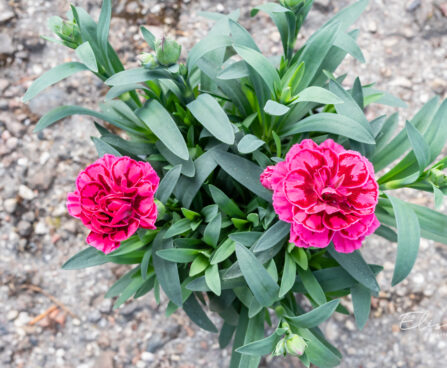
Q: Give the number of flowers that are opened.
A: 2